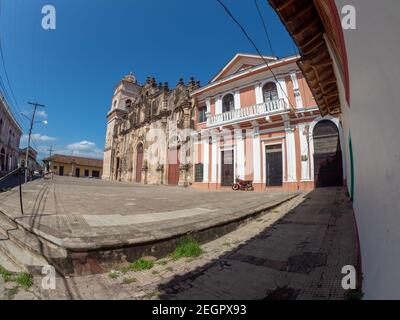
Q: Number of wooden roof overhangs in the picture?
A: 1